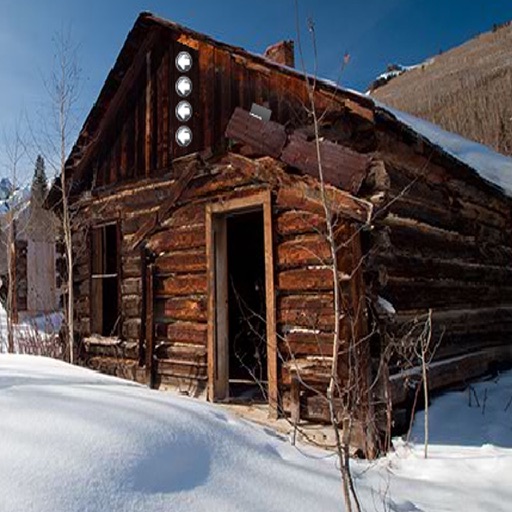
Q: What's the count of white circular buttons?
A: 4